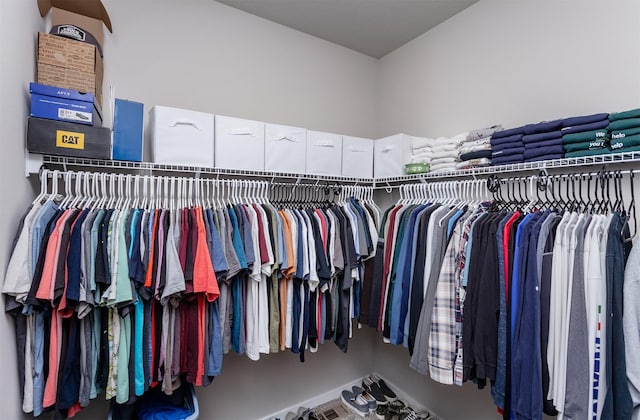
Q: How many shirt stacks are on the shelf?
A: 7